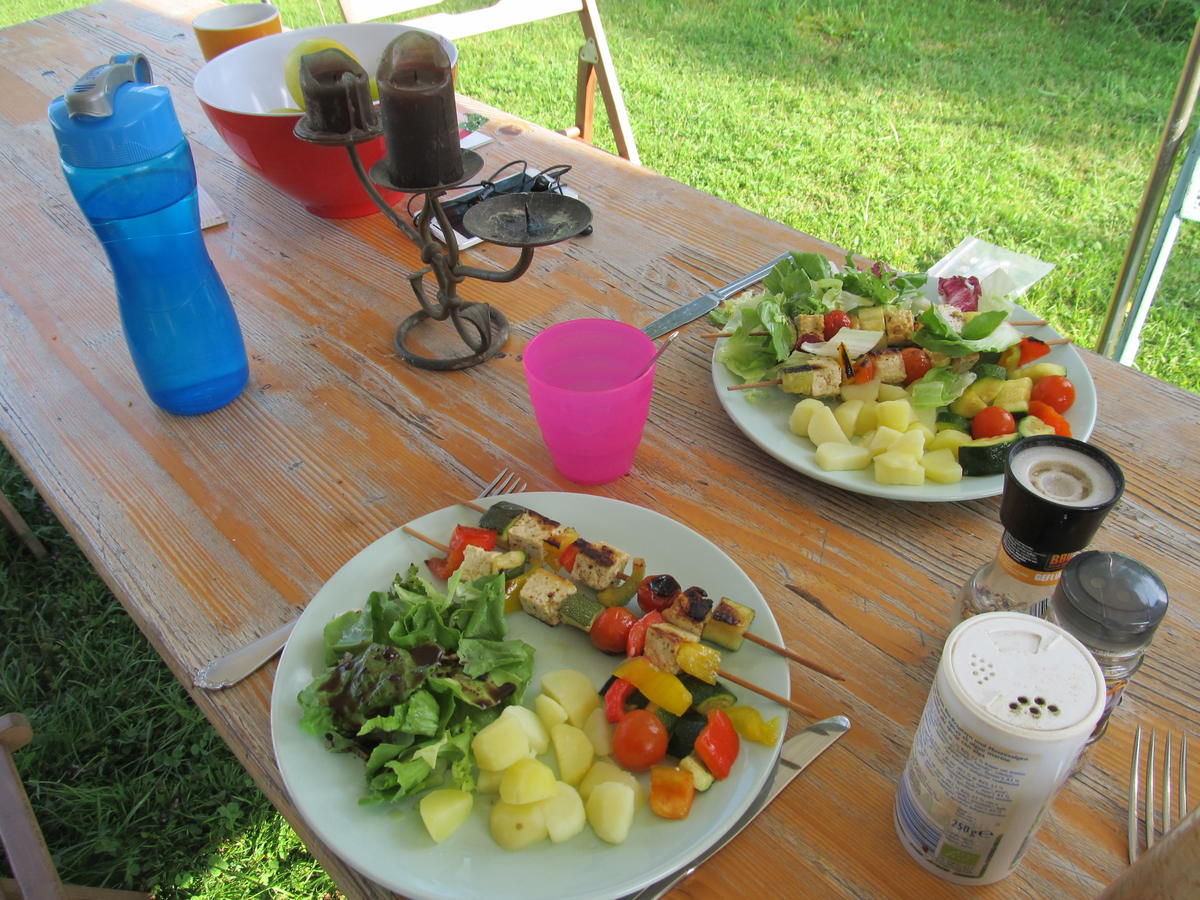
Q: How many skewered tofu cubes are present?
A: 12